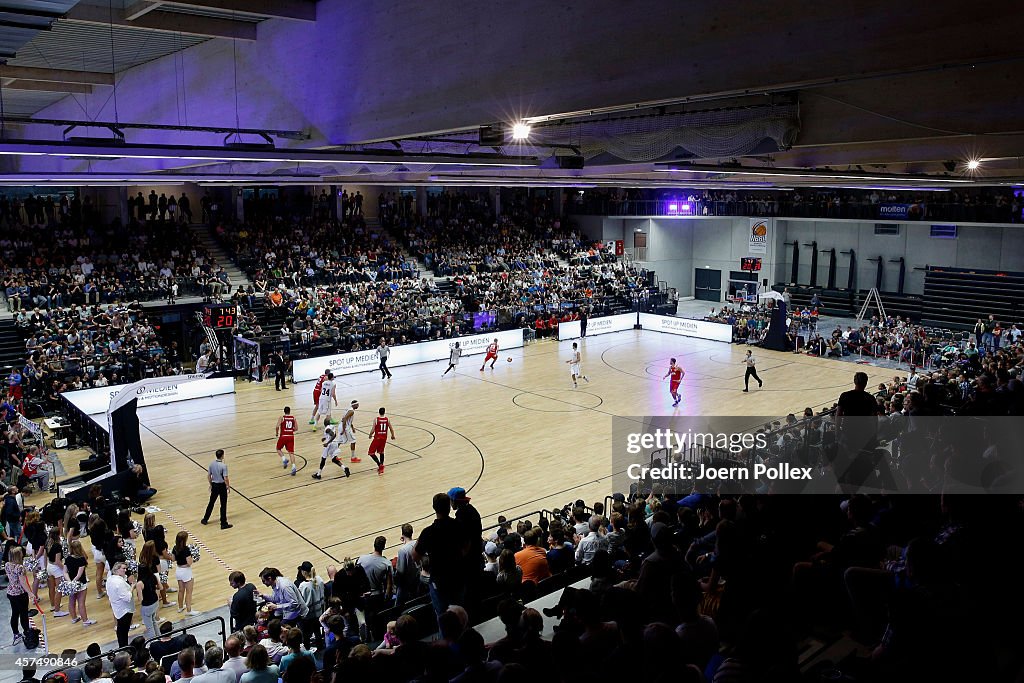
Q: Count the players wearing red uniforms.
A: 5